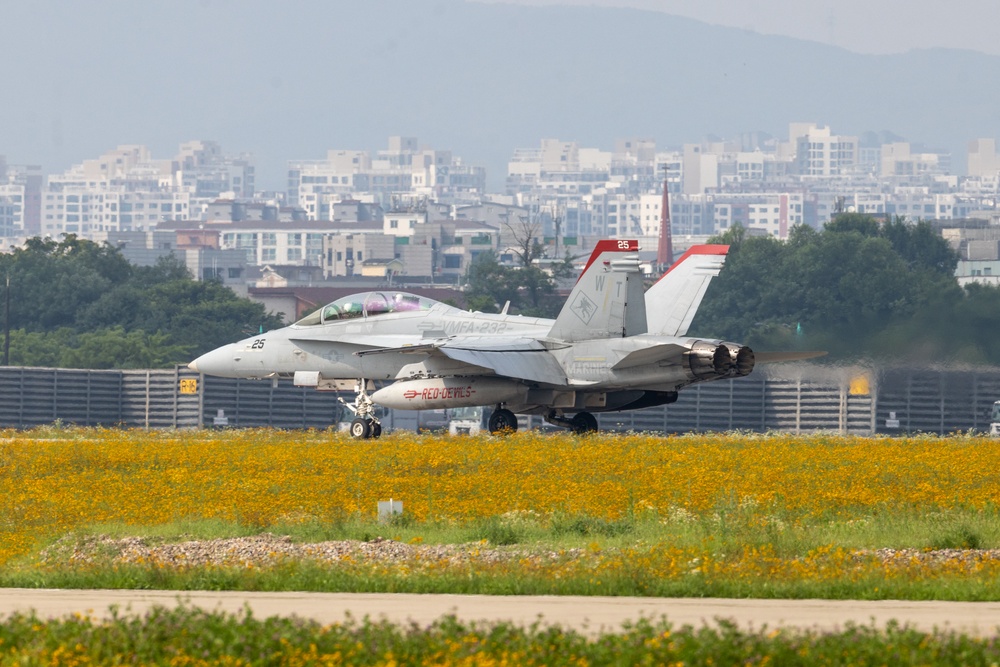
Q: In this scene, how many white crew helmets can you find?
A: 2